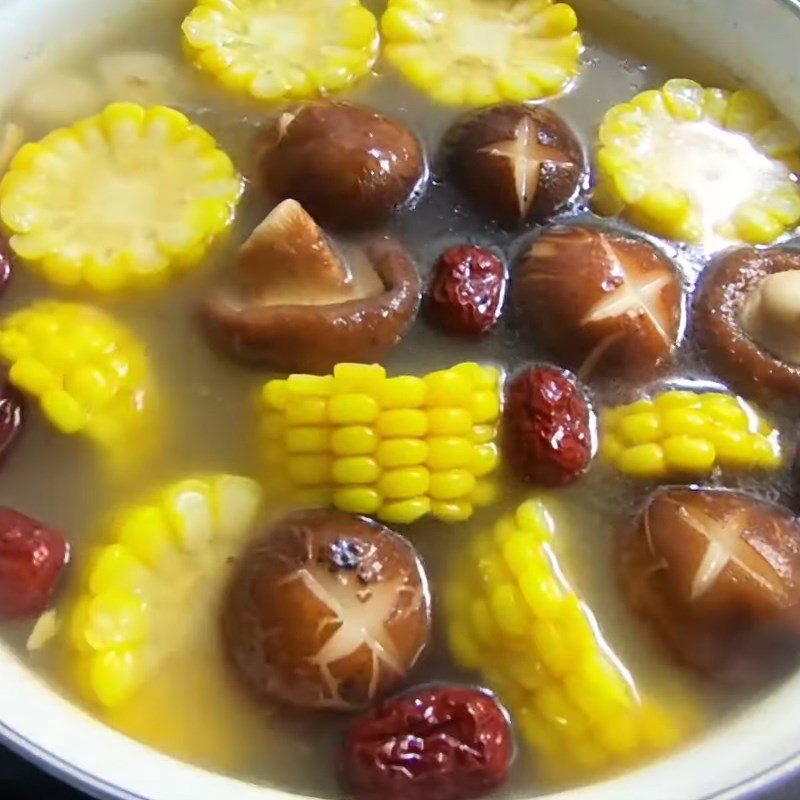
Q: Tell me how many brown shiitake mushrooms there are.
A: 7